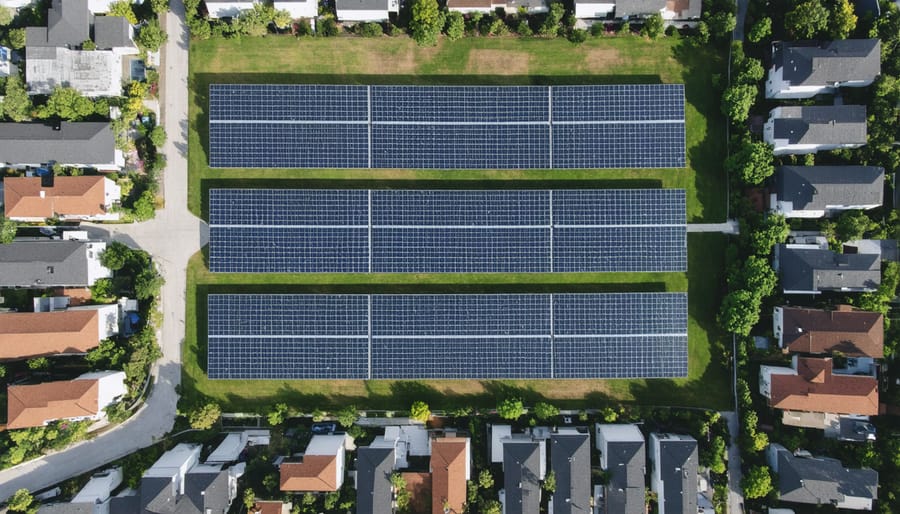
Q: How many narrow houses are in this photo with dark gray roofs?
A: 5